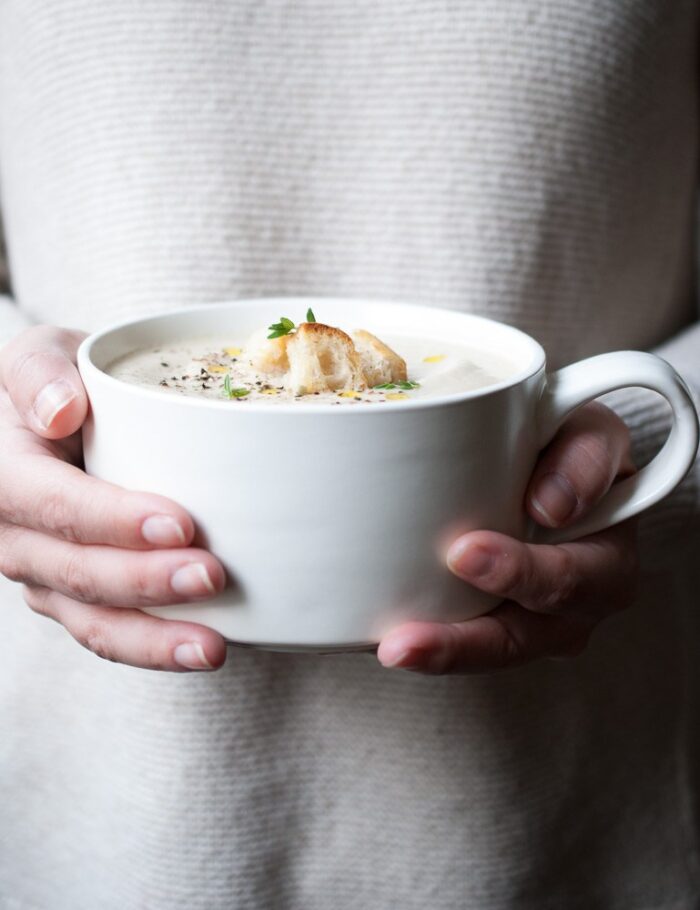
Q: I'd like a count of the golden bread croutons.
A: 3